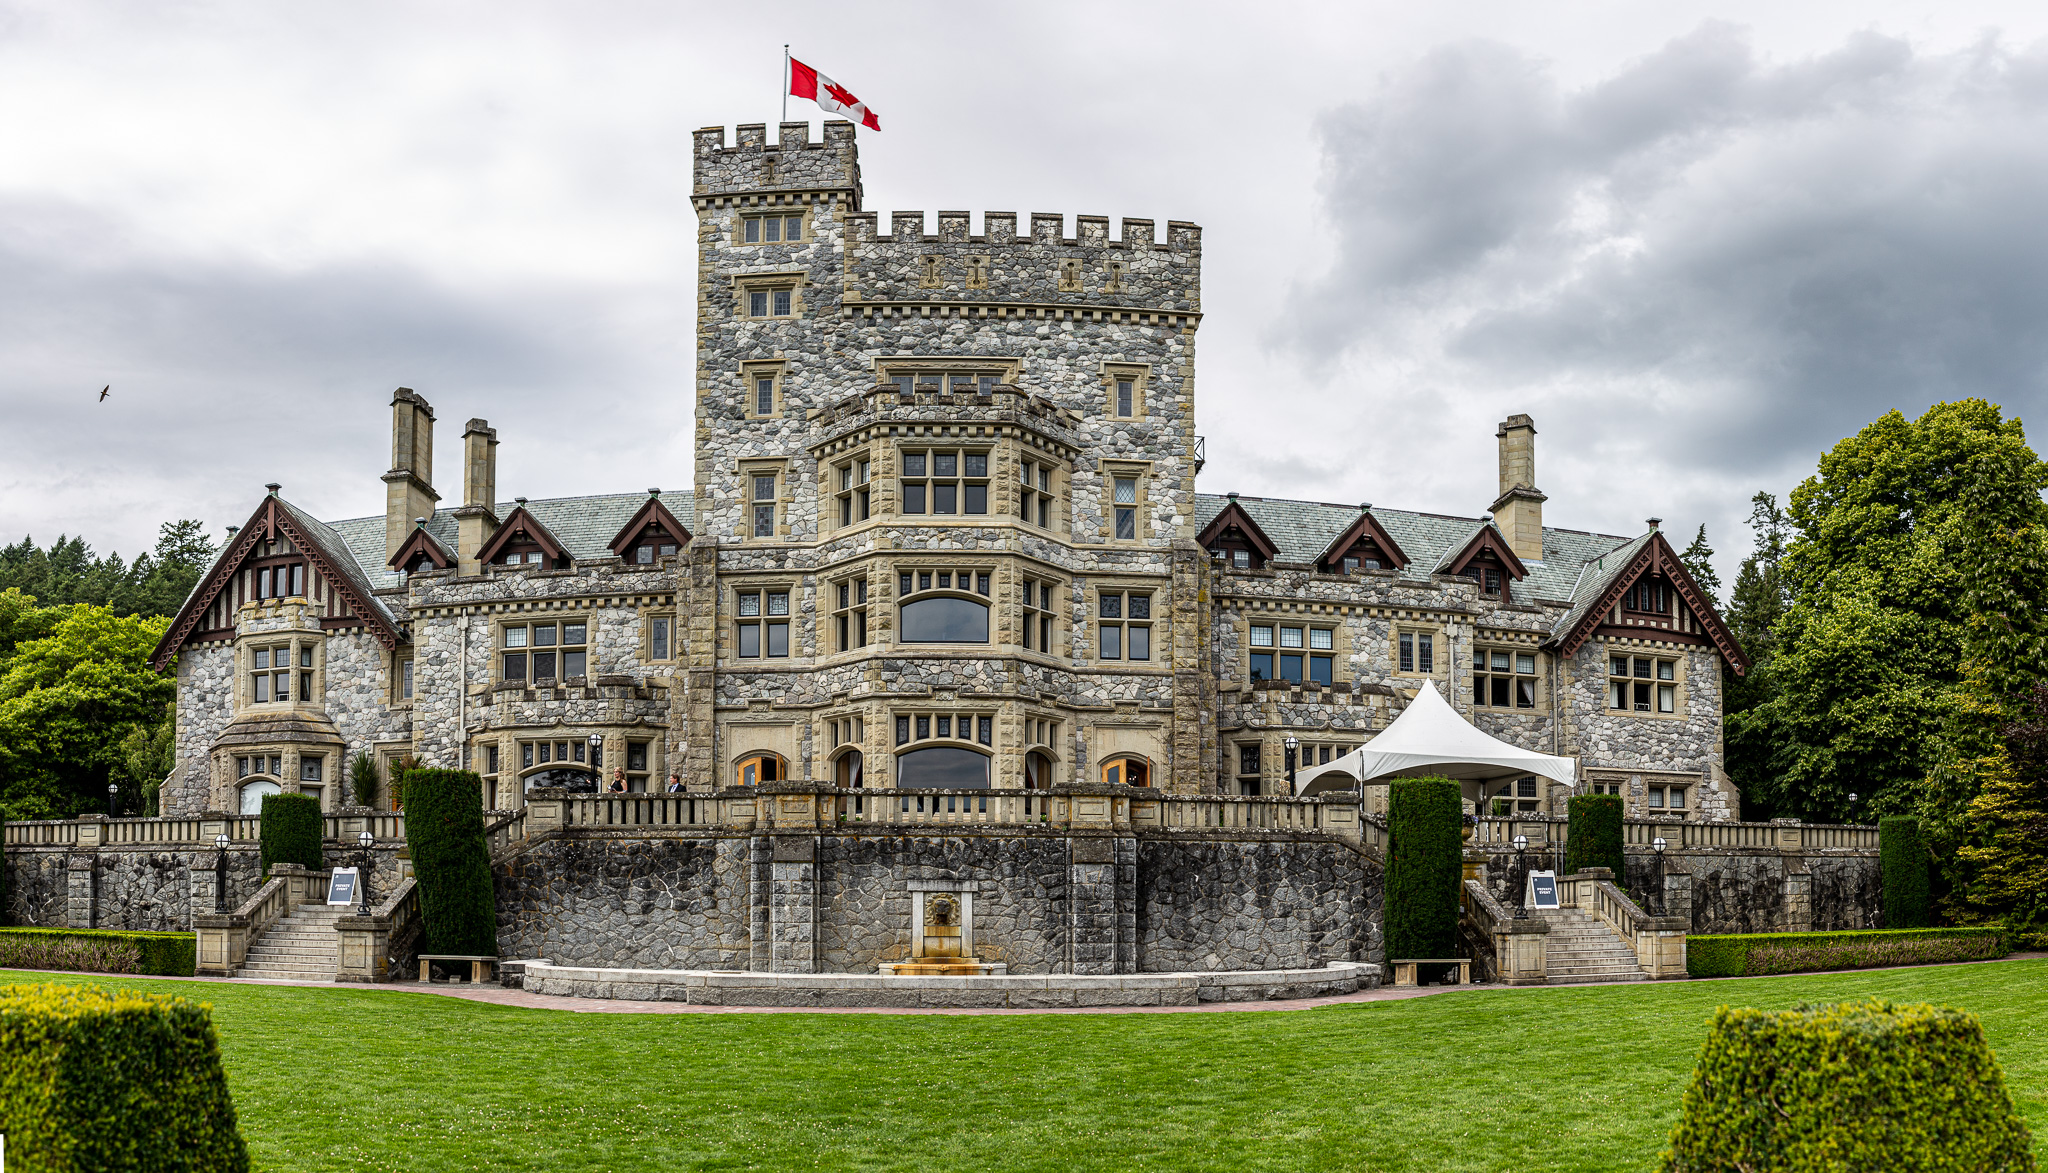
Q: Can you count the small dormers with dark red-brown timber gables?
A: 6